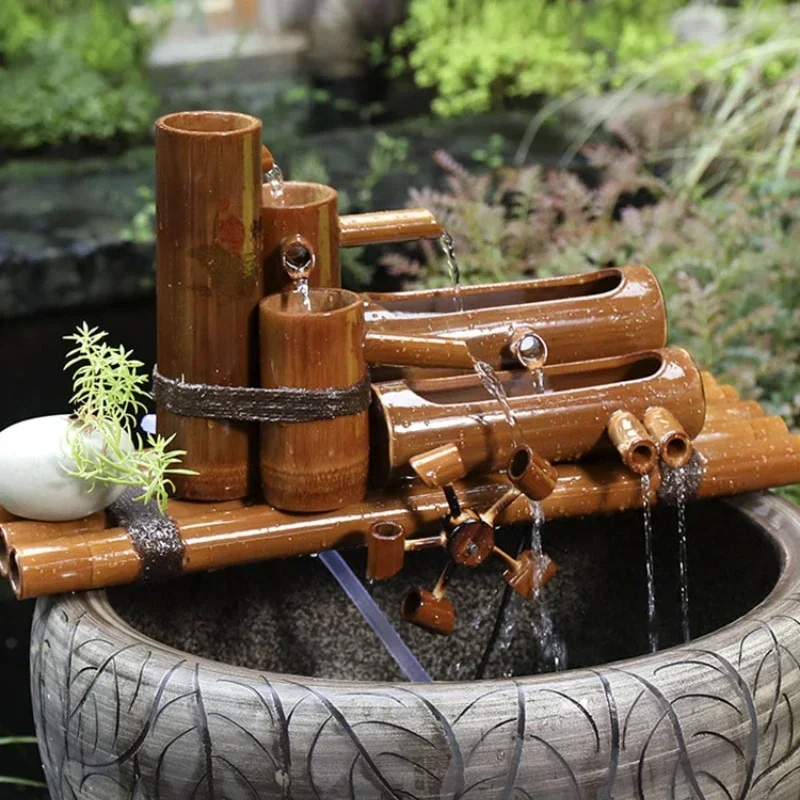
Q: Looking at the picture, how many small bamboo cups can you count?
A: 5